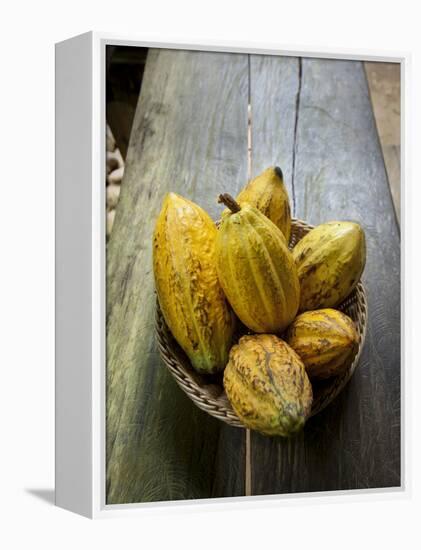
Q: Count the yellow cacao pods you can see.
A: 6